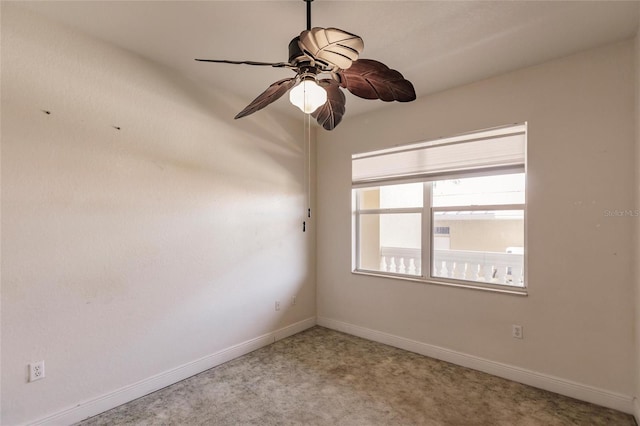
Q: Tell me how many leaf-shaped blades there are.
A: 5